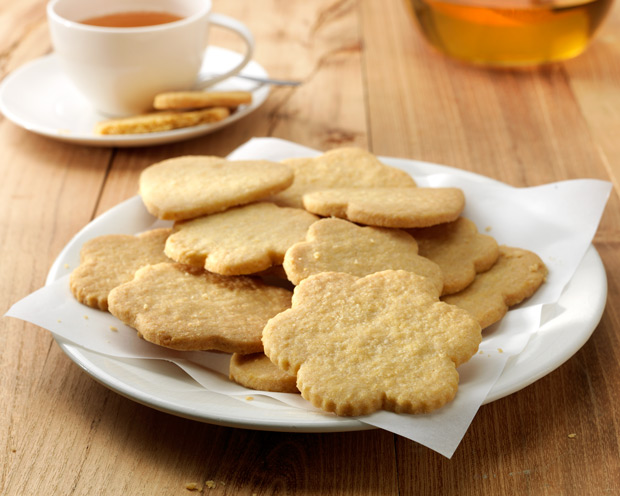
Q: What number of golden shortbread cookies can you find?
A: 13